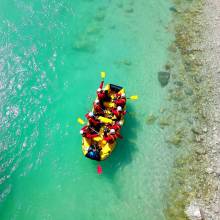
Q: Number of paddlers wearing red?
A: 8